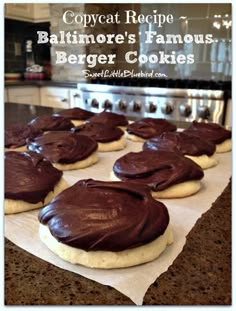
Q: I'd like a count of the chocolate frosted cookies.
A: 12